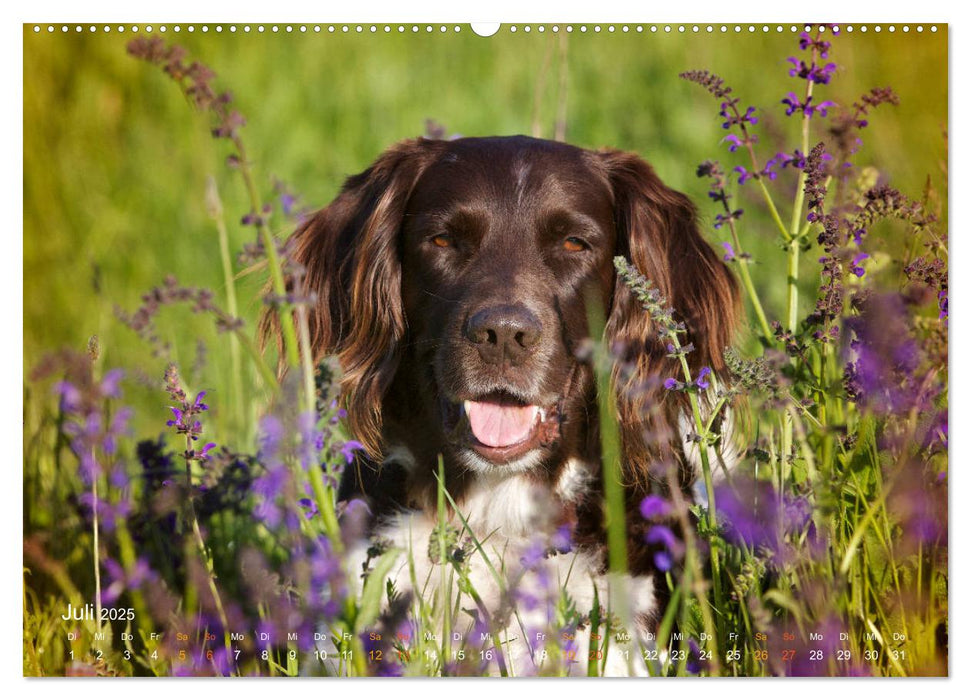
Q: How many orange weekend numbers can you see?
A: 8